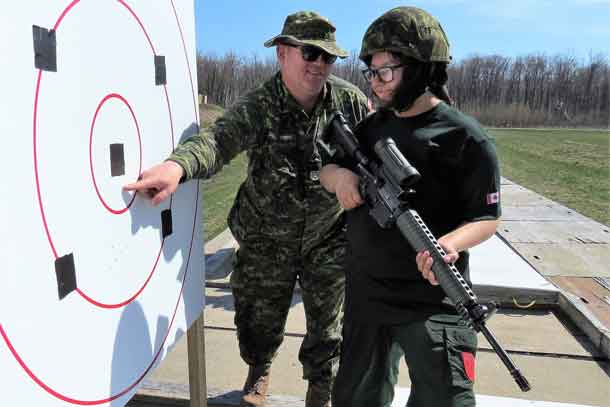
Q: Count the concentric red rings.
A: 3